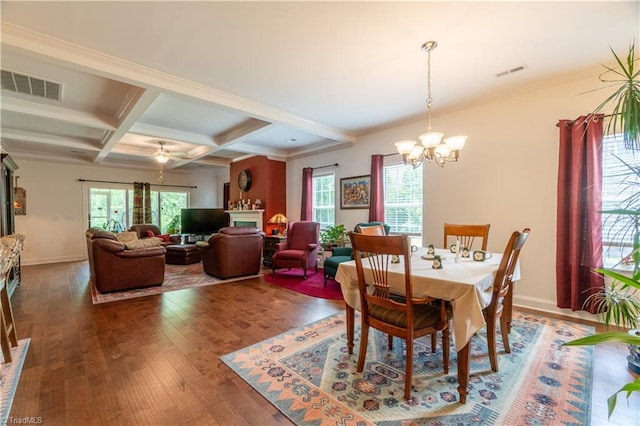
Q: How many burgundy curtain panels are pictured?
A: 3